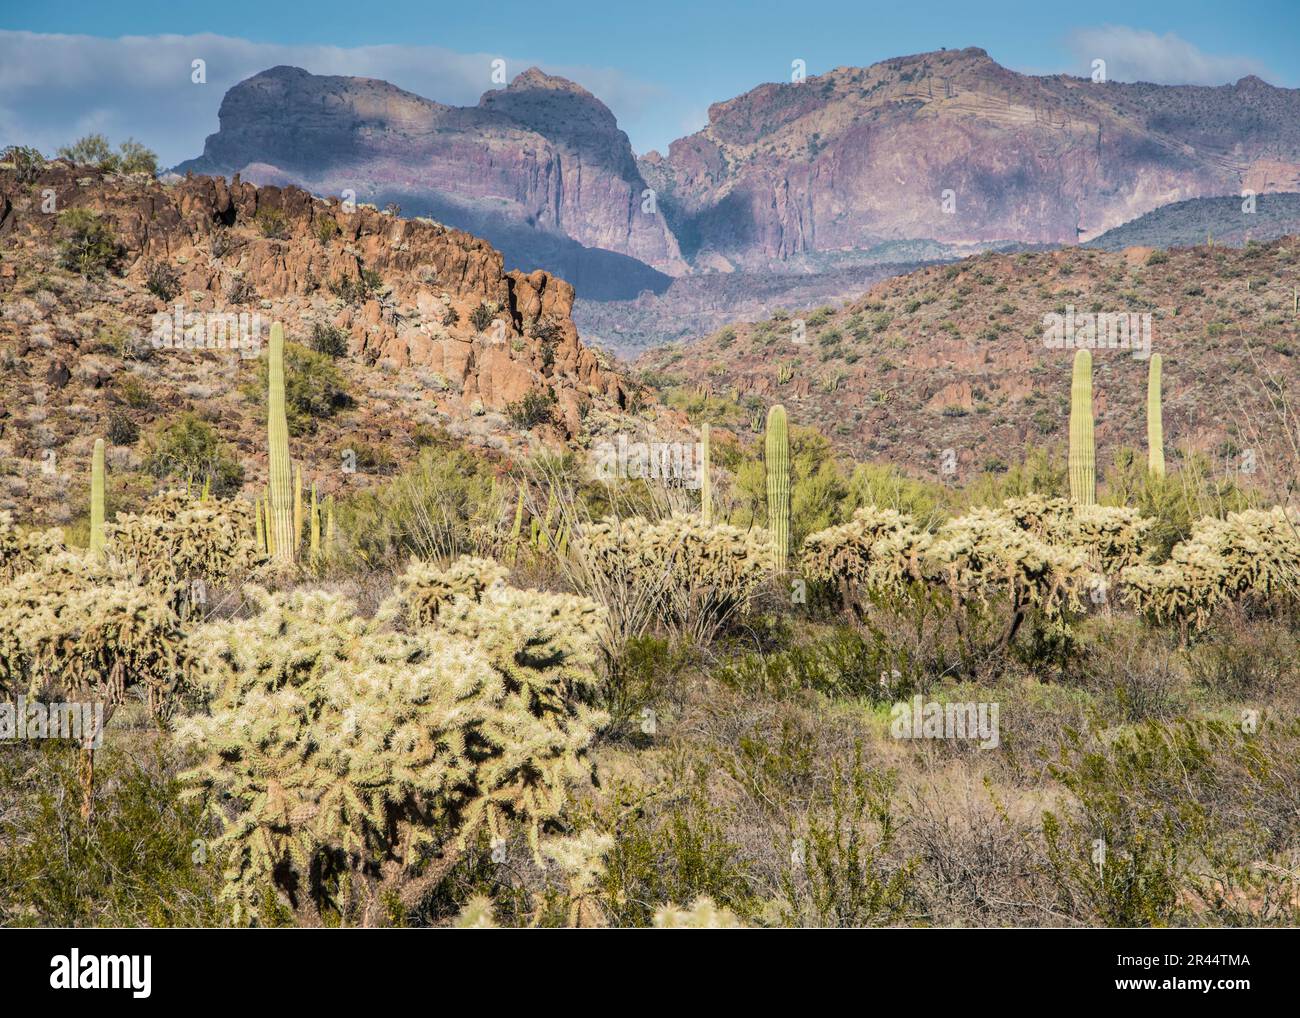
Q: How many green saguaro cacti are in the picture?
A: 6